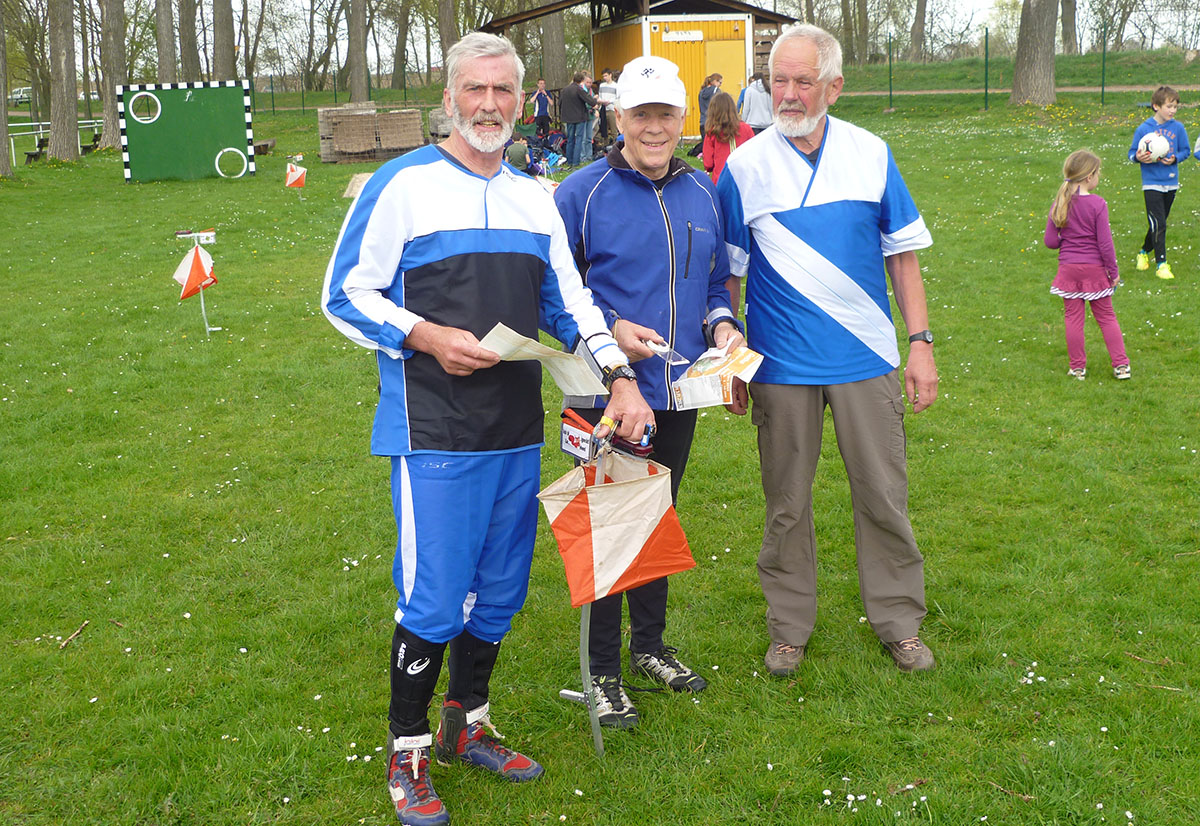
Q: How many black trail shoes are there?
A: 2